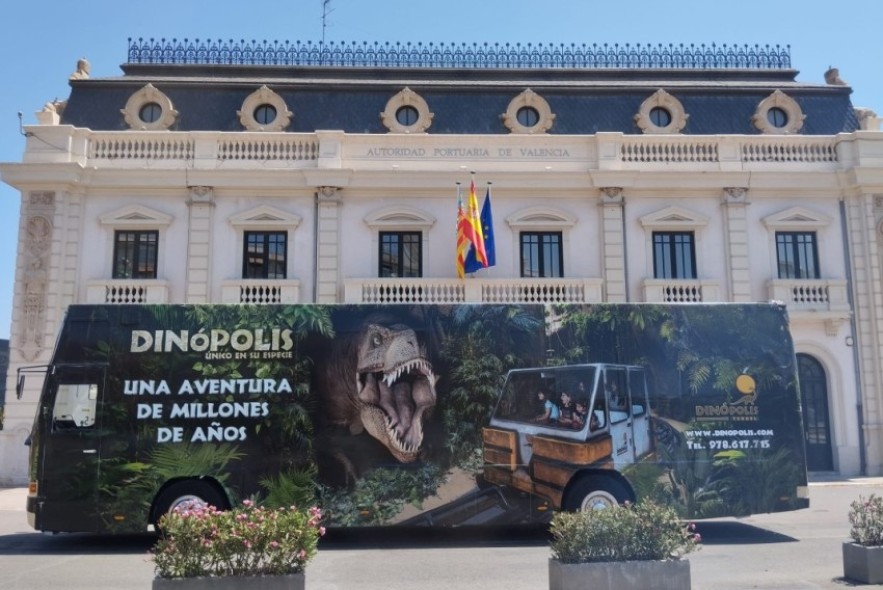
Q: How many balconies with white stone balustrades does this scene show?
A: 5